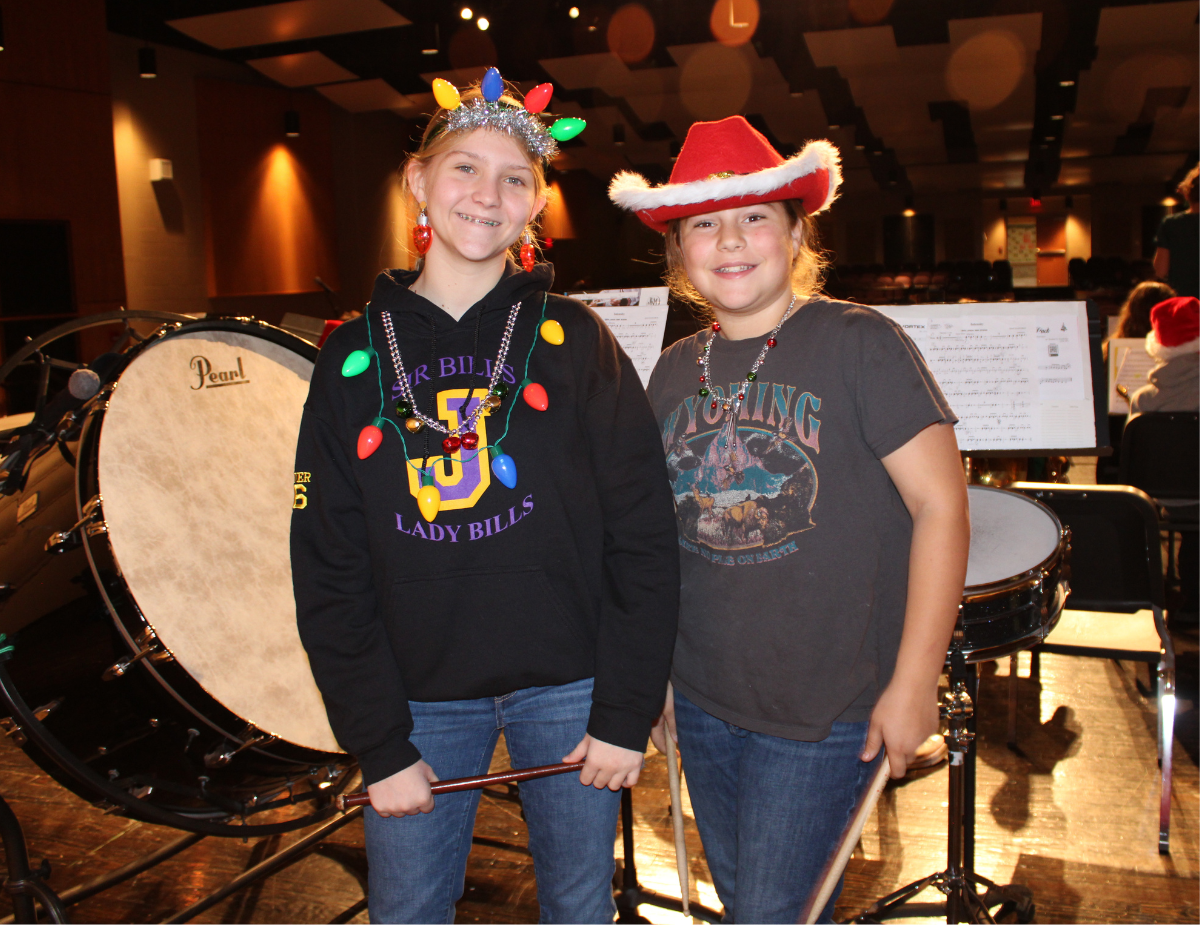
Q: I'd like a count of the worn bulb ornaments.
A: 12